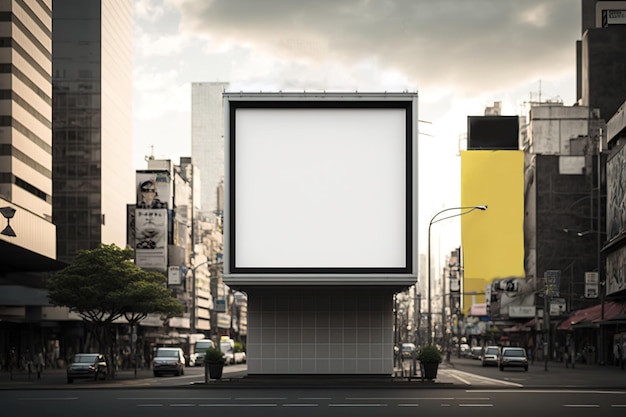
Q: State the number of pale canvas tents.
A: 0